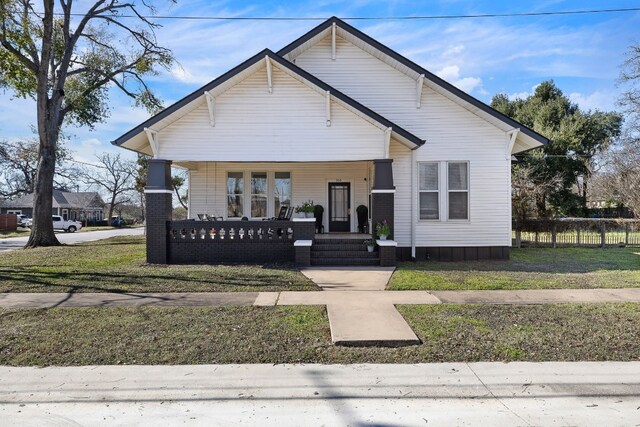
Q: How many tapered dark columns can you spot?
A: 2